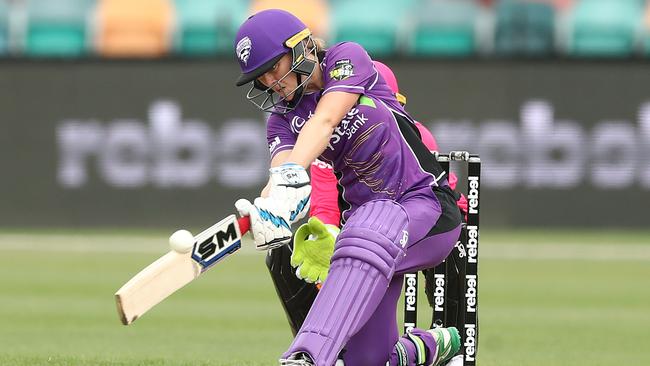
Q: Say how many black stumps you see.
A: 3